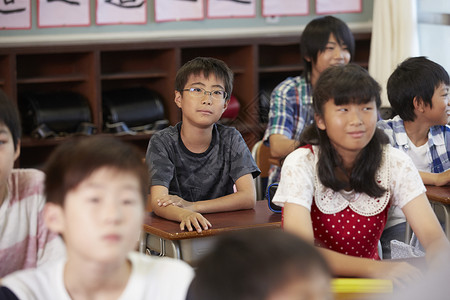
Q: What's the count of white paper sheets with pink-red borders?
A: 7